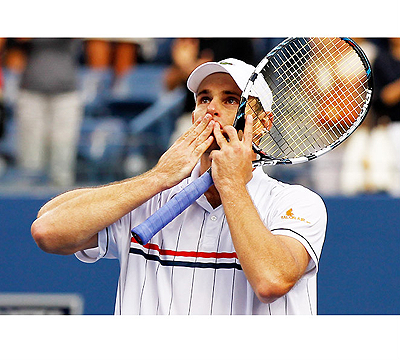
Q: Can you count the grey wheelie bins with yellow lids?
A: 0